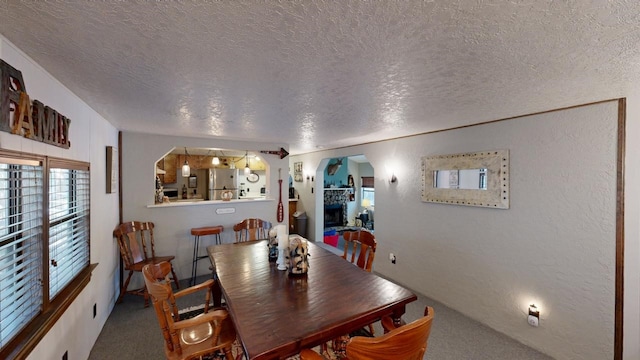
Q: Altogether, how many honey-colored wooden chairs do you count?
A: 5